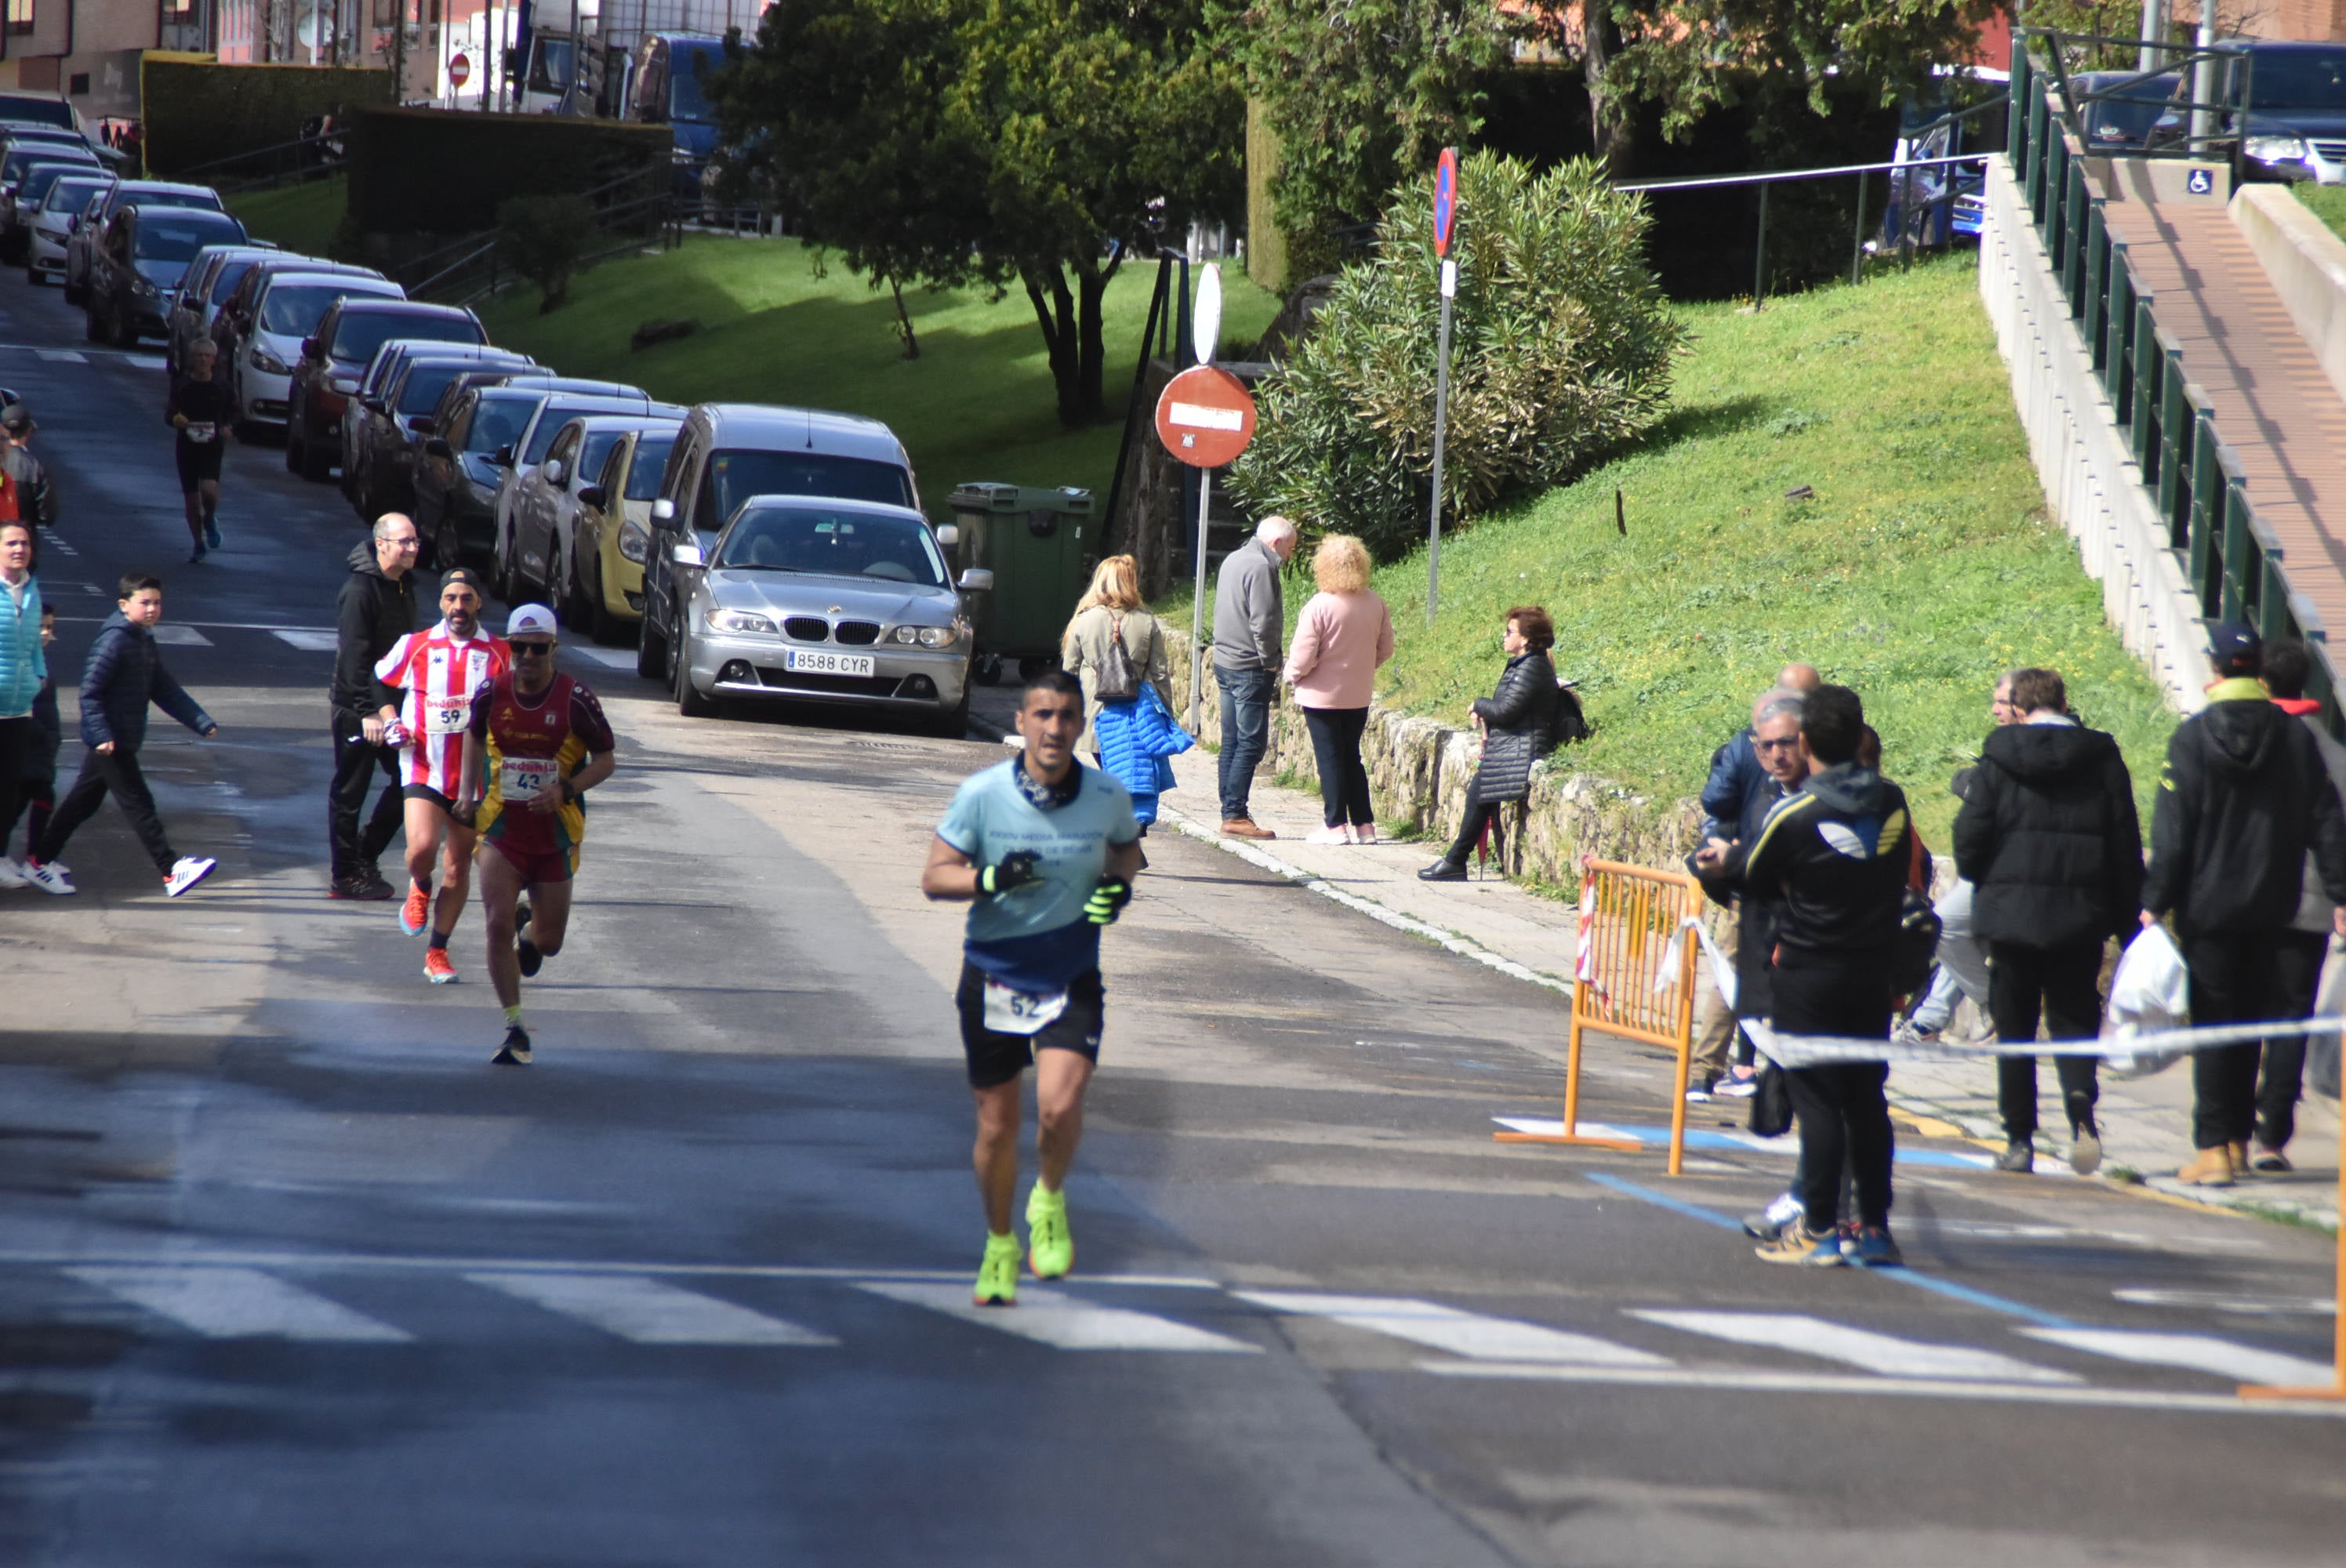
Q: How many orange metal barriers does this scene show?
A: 2